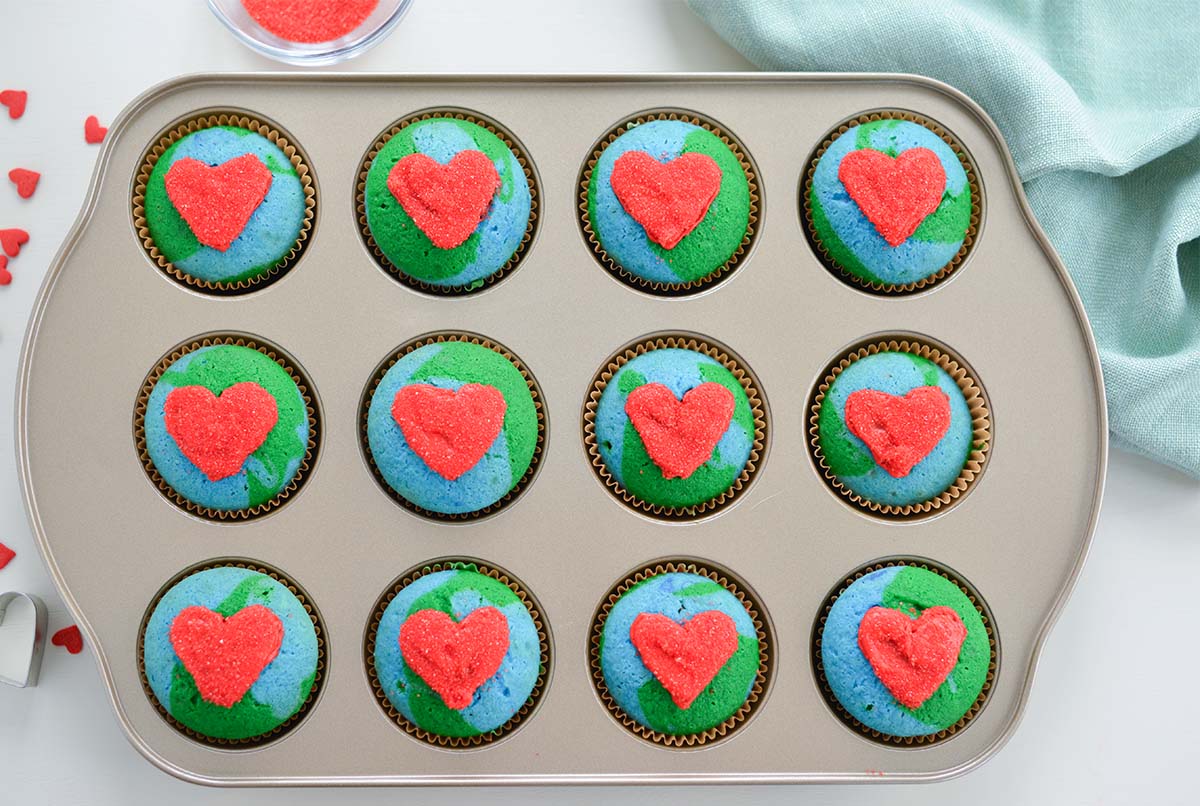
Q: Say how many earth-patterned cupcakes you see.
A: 12